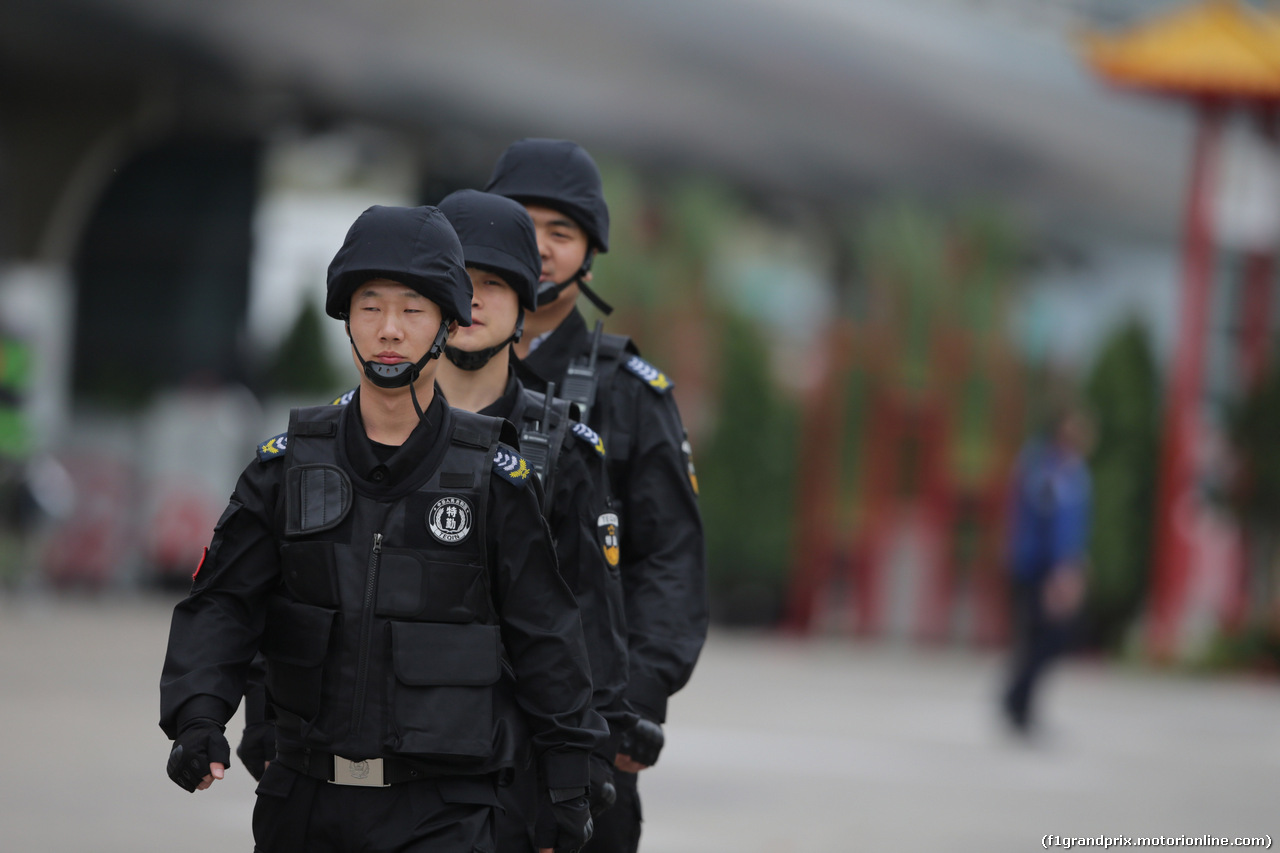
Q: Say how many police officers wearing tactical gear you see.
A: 3